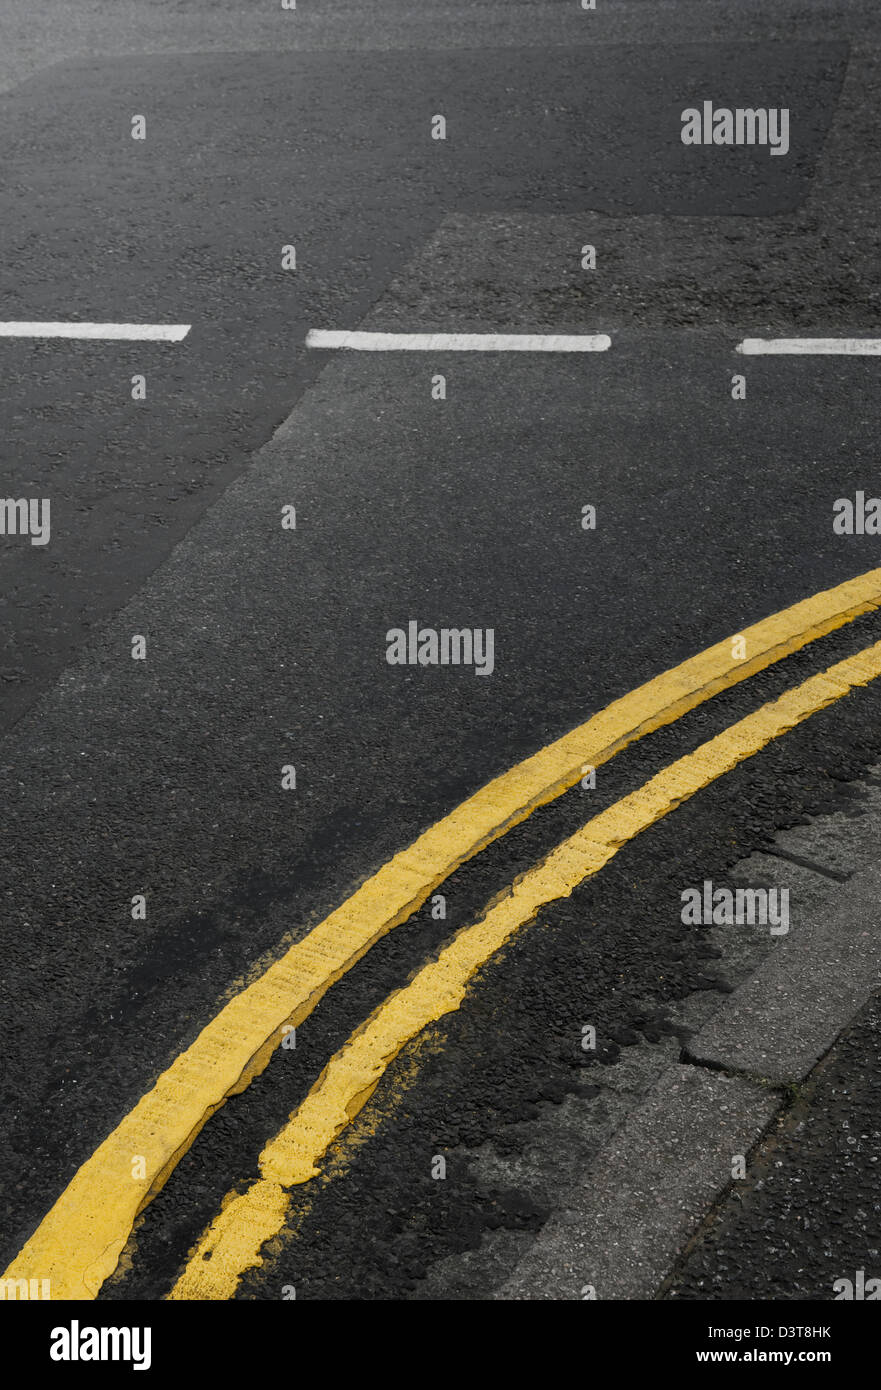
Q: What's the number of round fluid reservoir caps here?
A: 0